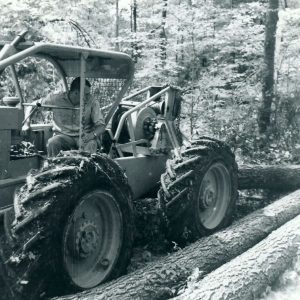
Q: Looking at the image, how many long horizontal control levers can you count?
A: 1